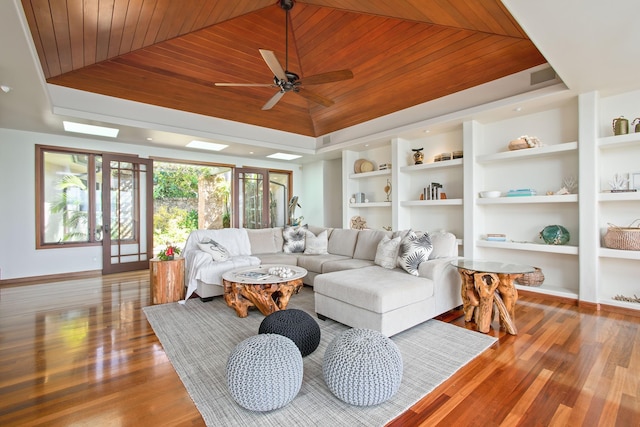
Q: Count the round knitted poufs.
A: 3